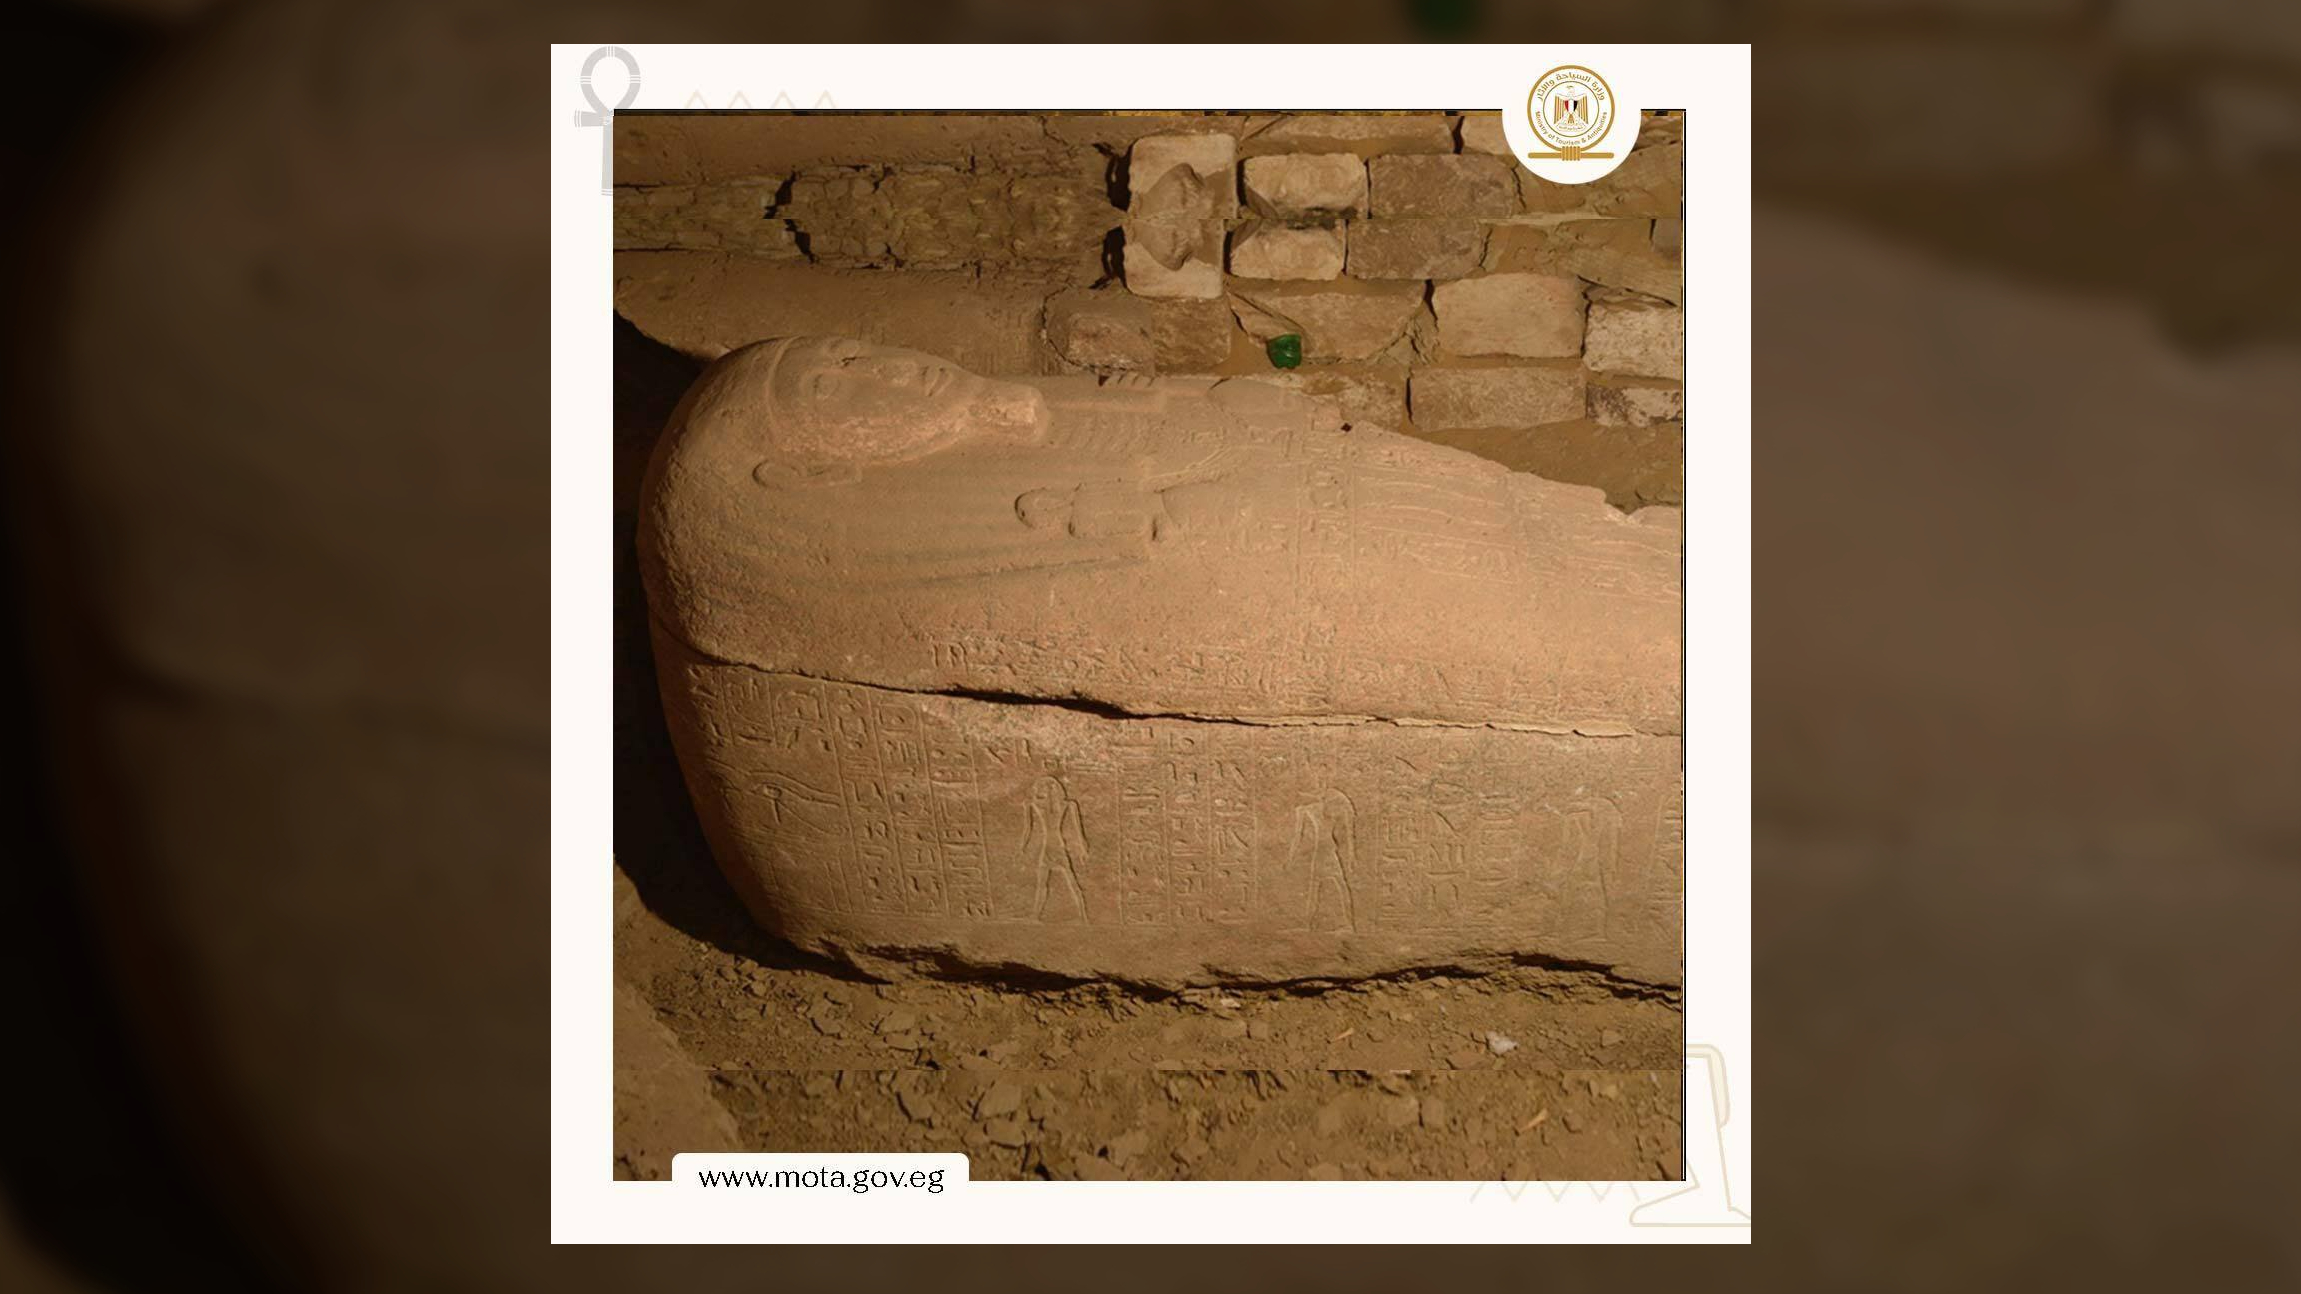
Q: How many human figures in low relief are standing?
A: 3